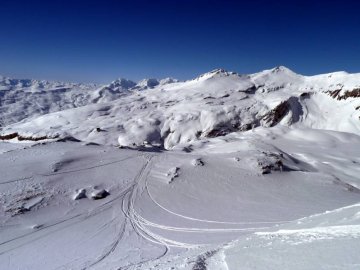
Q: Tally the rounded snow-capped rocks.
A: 2